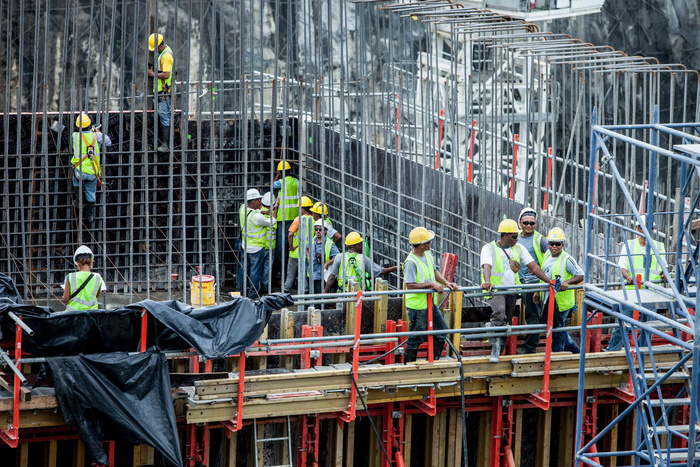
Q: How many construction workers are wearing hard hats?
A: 15